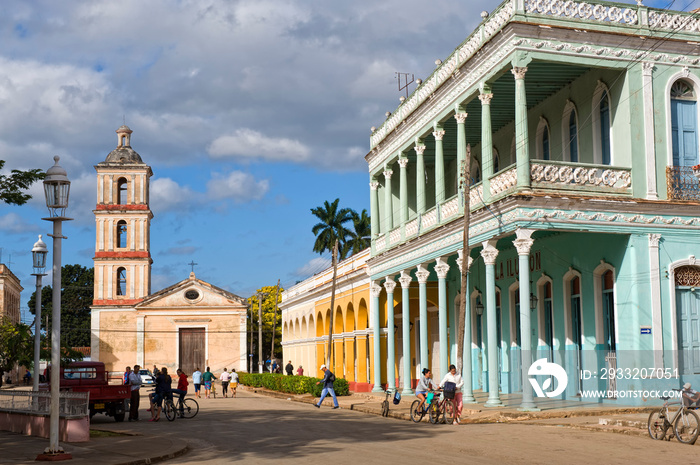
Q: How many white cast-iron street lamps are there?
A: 2